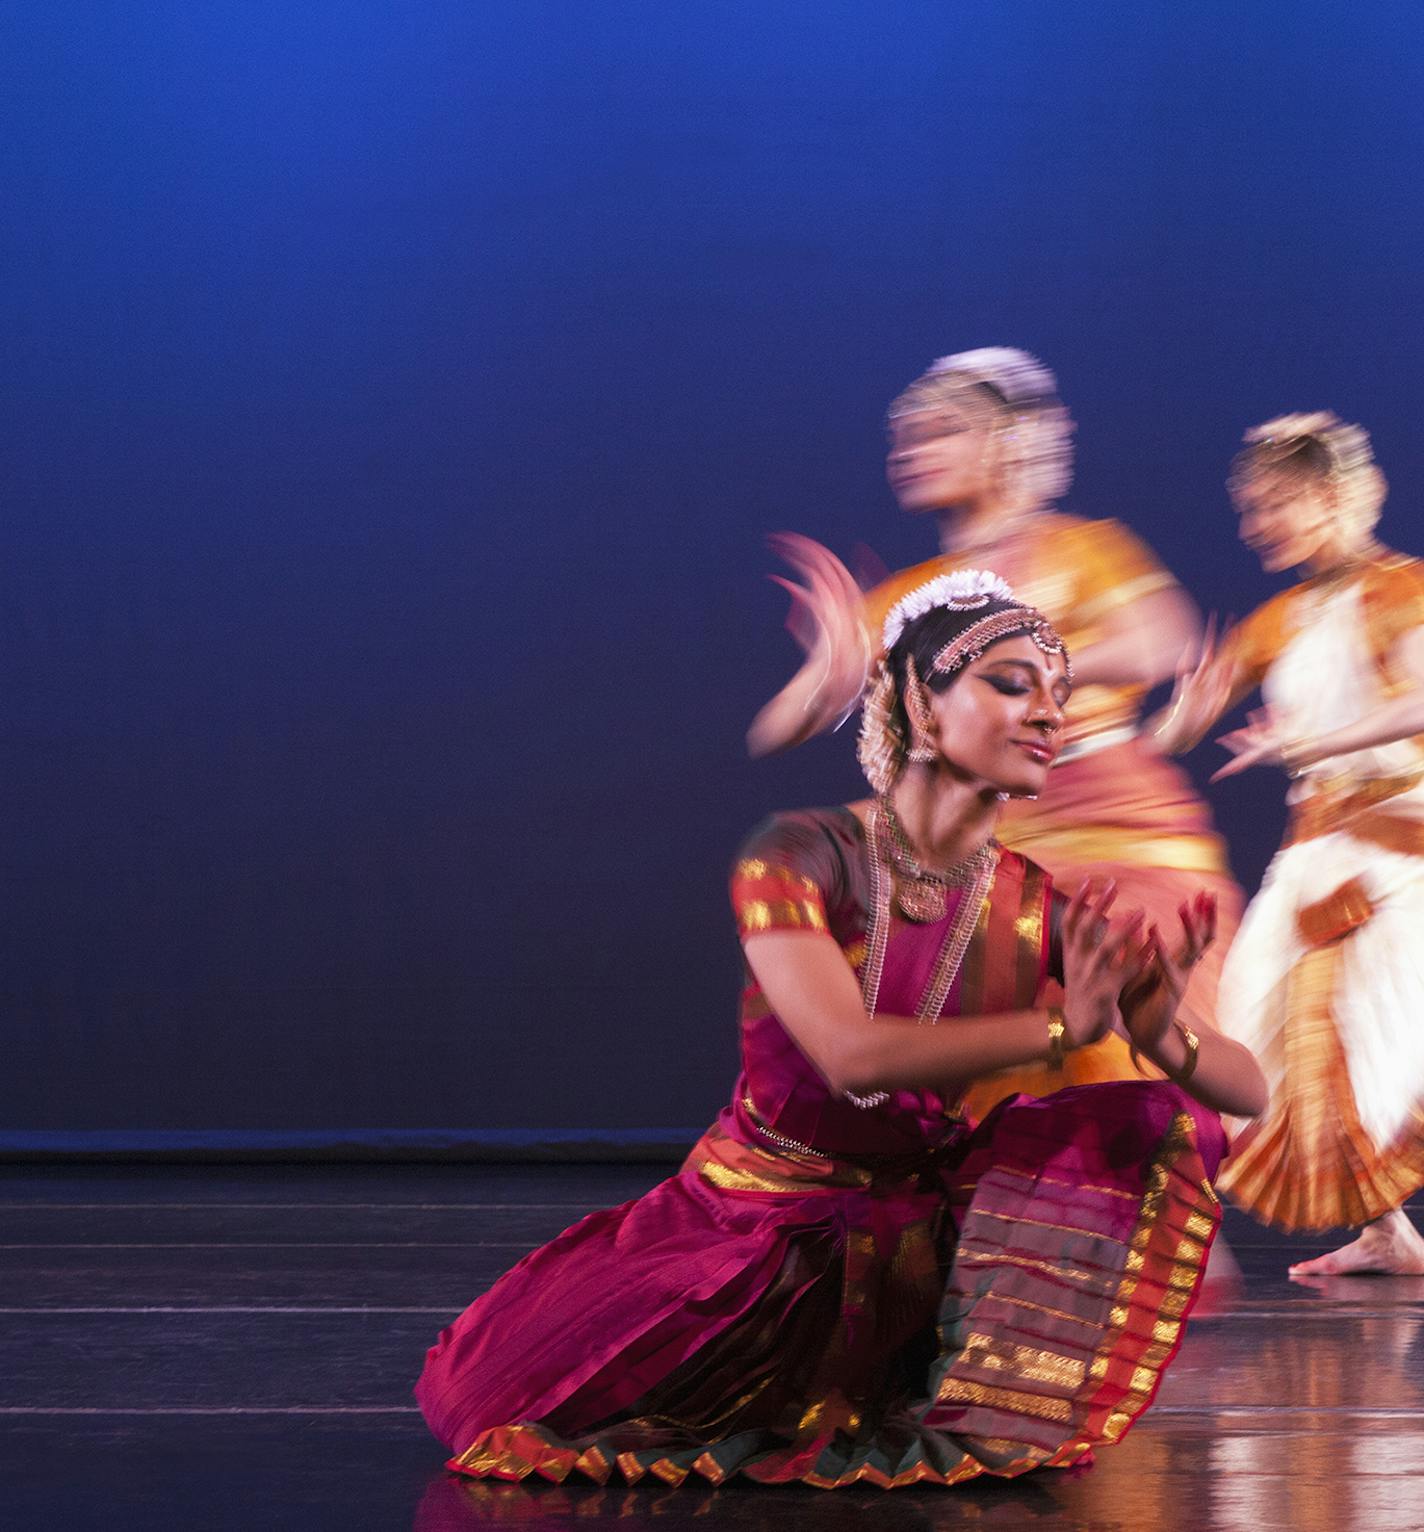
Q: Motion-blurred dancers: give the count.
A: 2